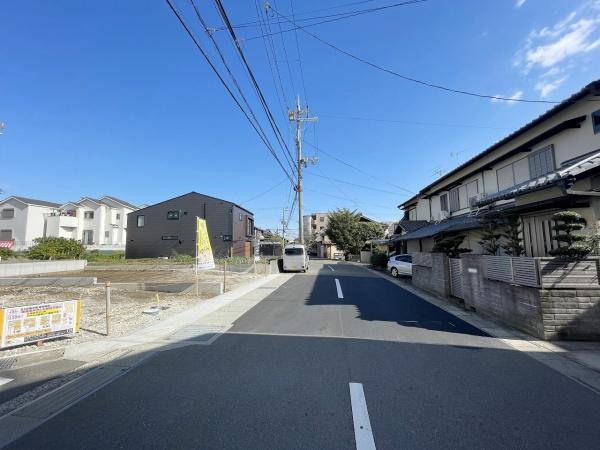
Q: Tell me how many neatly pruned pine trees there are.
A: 4